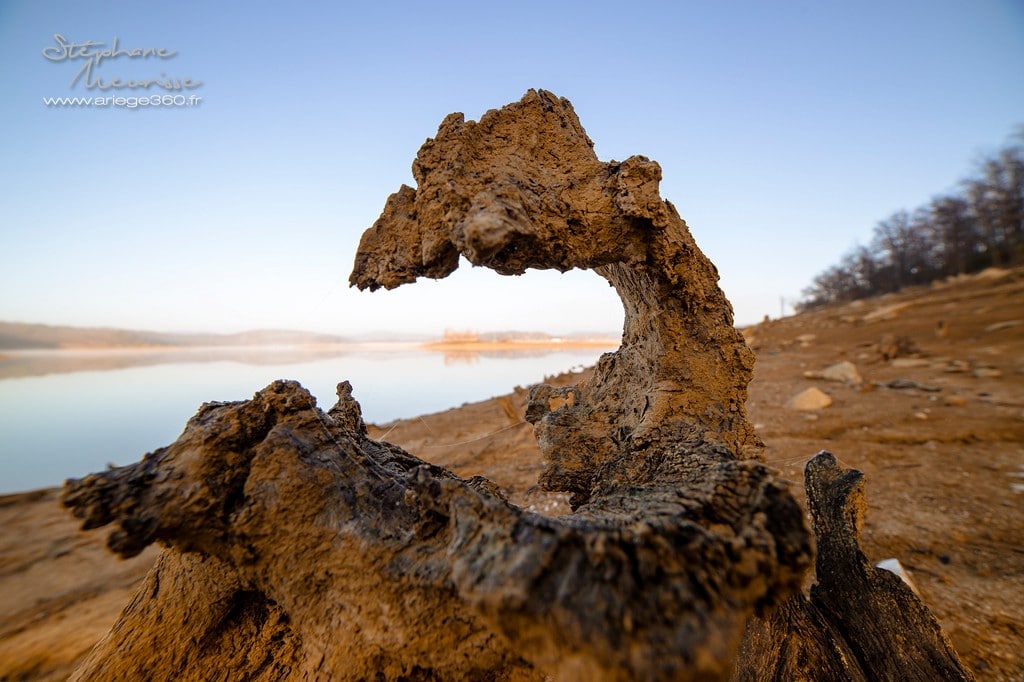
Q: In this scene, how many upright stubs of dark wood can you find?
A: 1